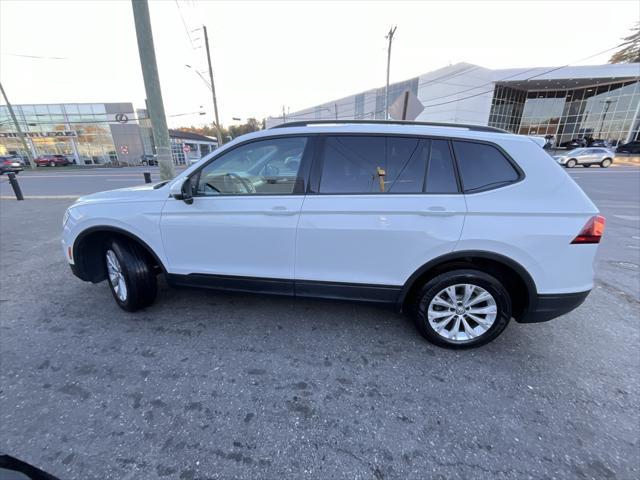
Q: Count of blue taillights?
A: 0